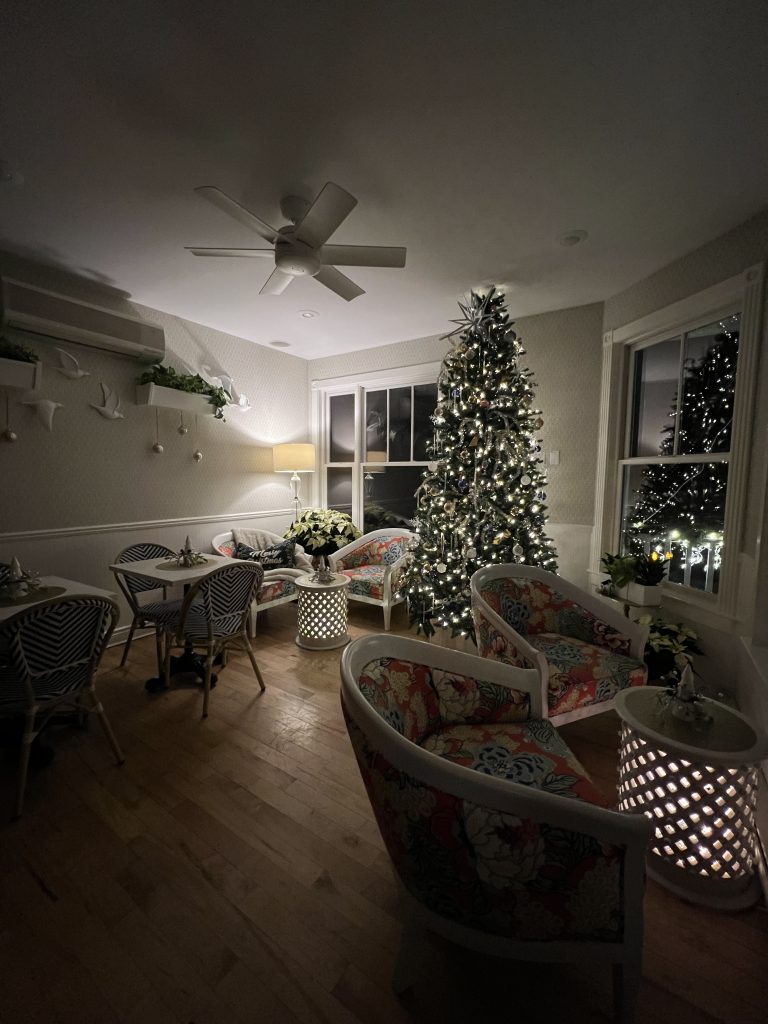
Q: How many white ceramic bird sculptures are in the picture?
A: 5